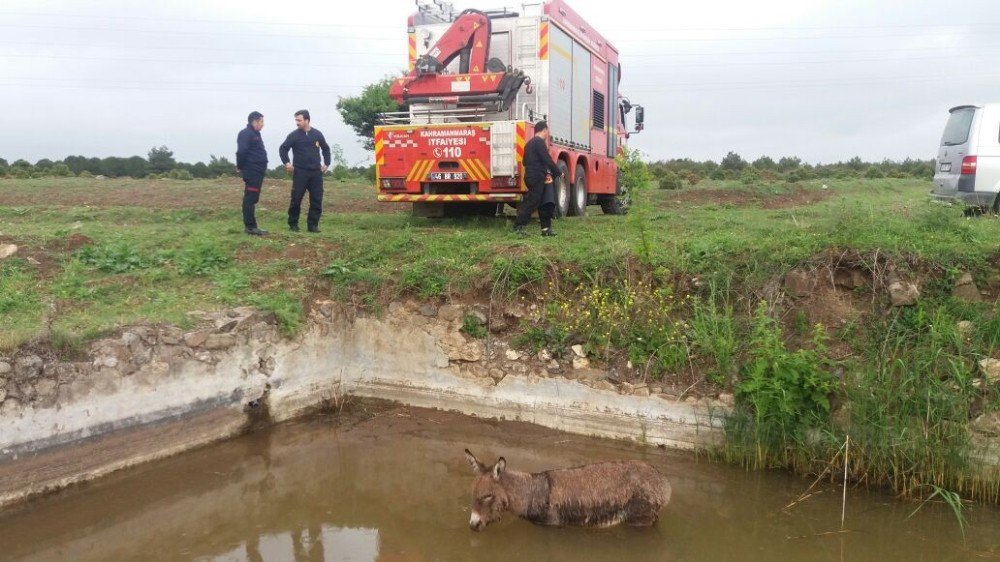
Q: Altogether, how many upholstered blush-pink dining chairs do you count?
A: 0